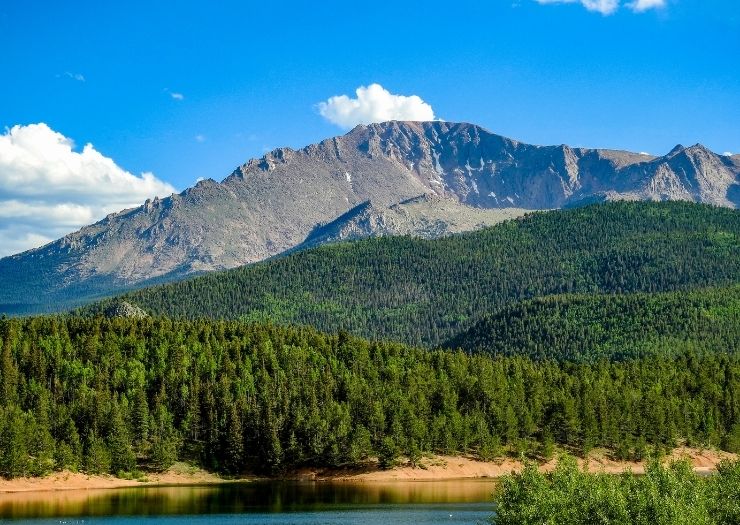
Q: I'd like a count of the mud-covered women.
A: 0